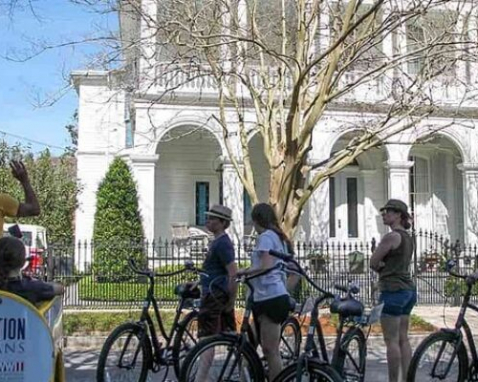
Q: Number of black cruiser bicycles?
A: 4